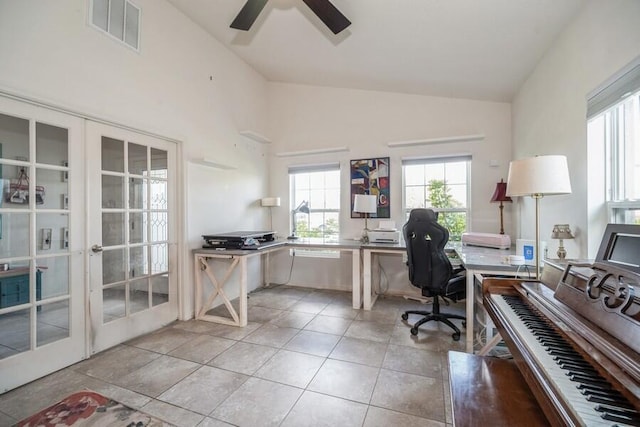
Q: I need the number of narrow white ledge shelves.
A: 4